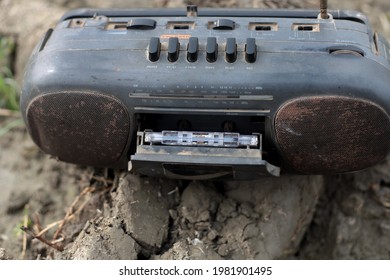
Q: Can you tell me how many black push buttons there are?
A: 6